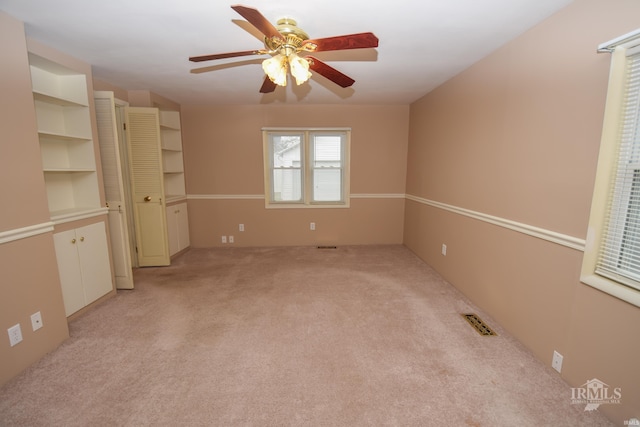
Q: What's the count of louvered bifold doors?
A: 2